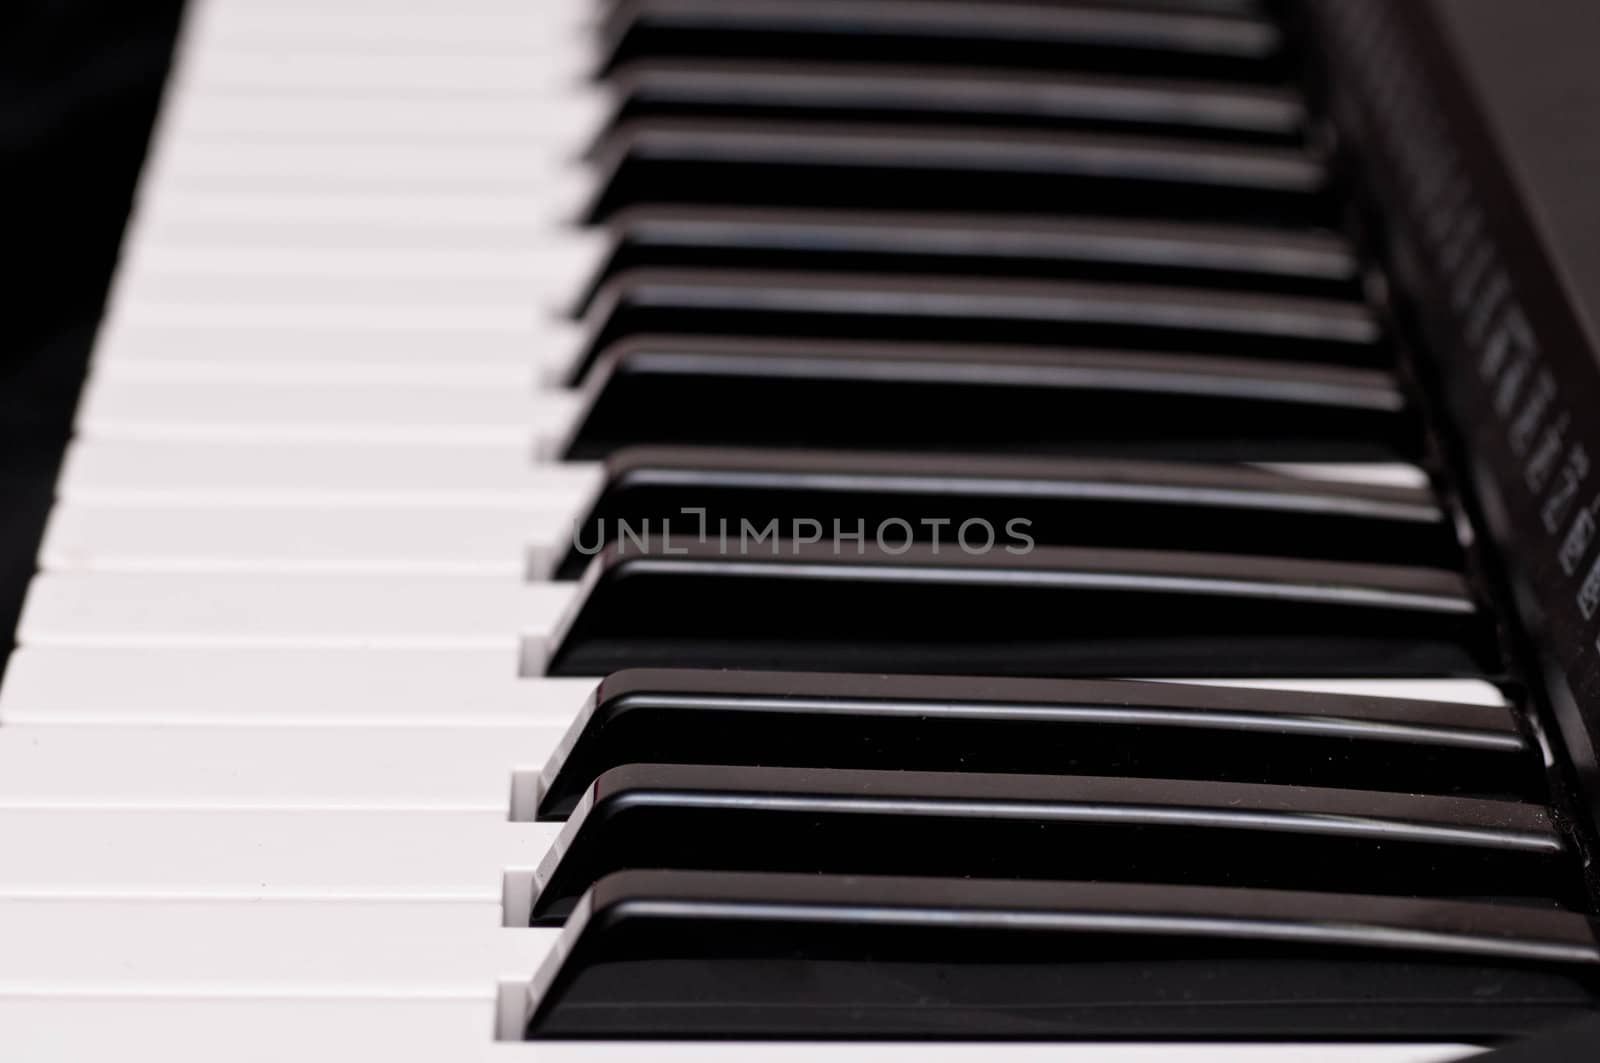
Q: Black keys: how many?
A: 11